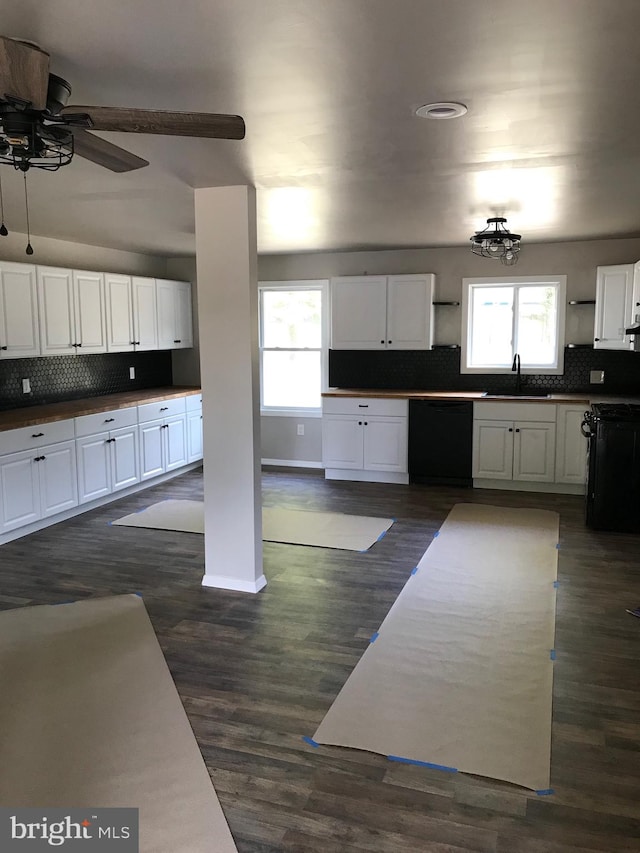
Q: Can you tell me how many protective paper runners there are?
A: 3